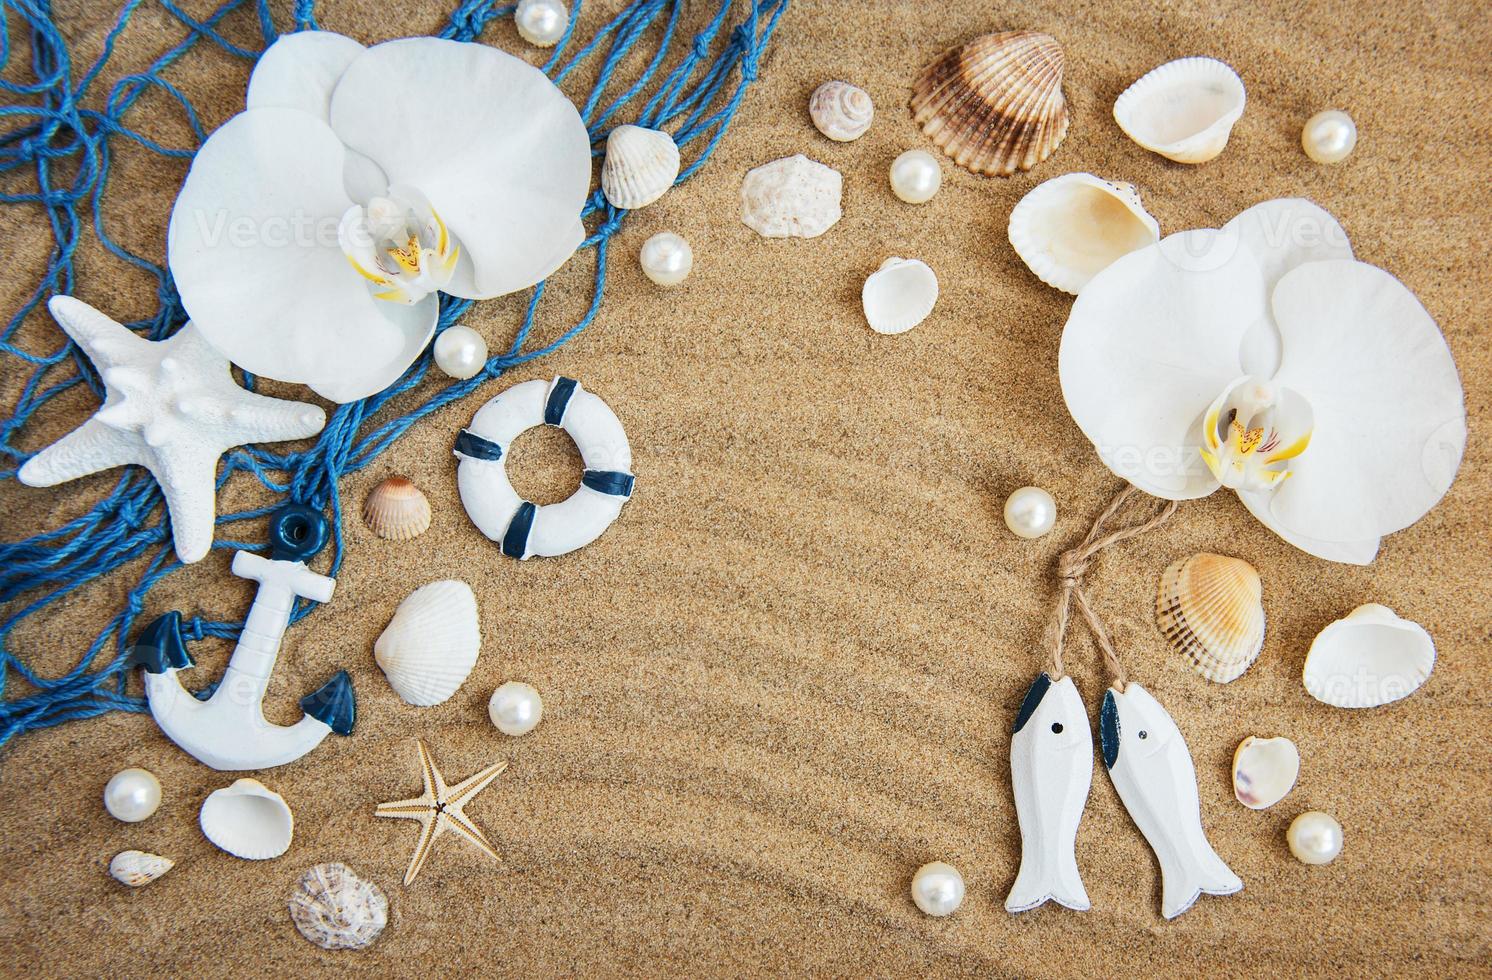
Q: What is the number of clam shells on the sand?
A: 11